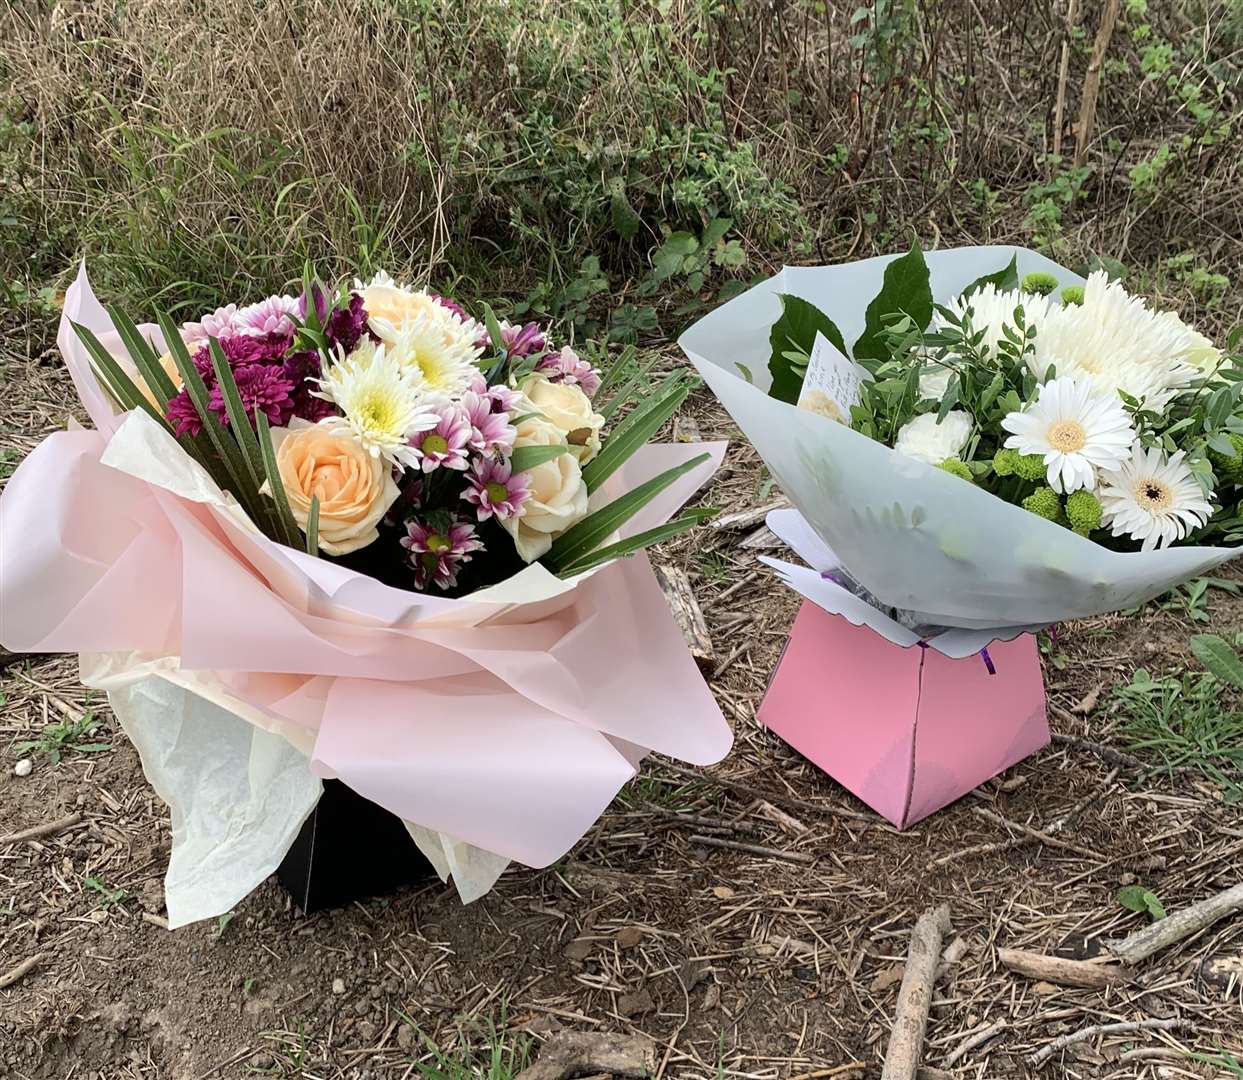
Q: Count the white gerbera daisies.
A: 2